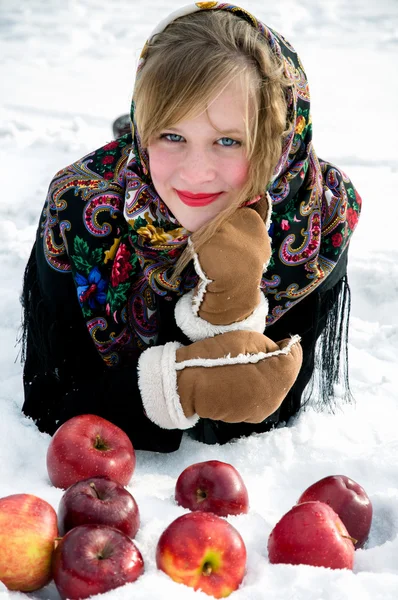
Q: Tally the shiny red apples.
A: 8